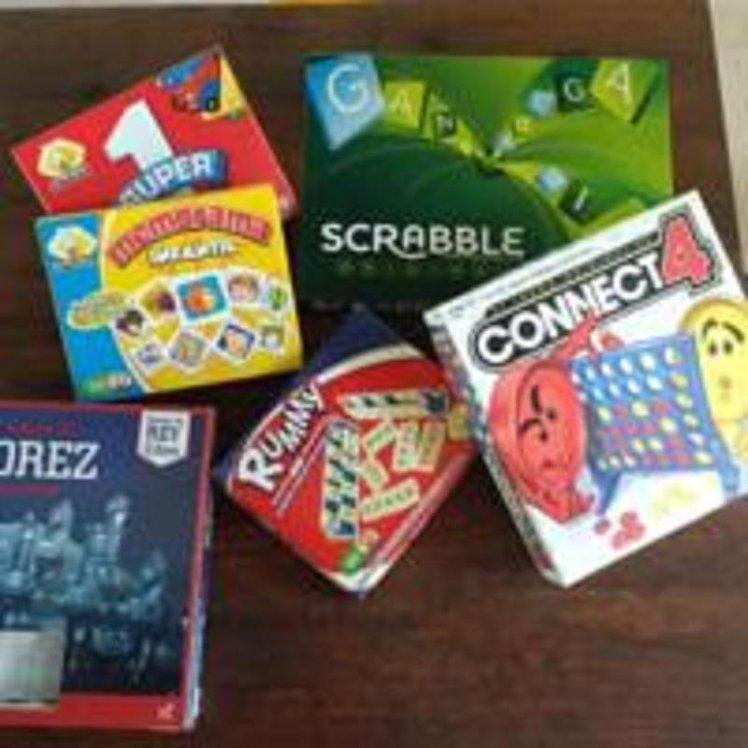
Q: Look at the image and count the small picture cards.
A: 9